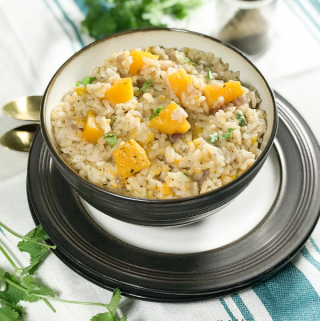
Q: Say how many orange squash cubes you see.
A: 7